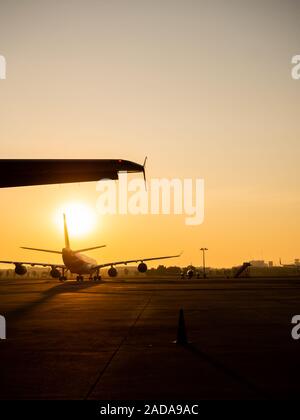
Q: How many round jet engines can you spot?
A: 4